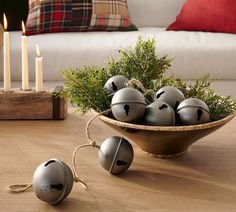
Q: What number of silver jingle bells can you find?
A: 7